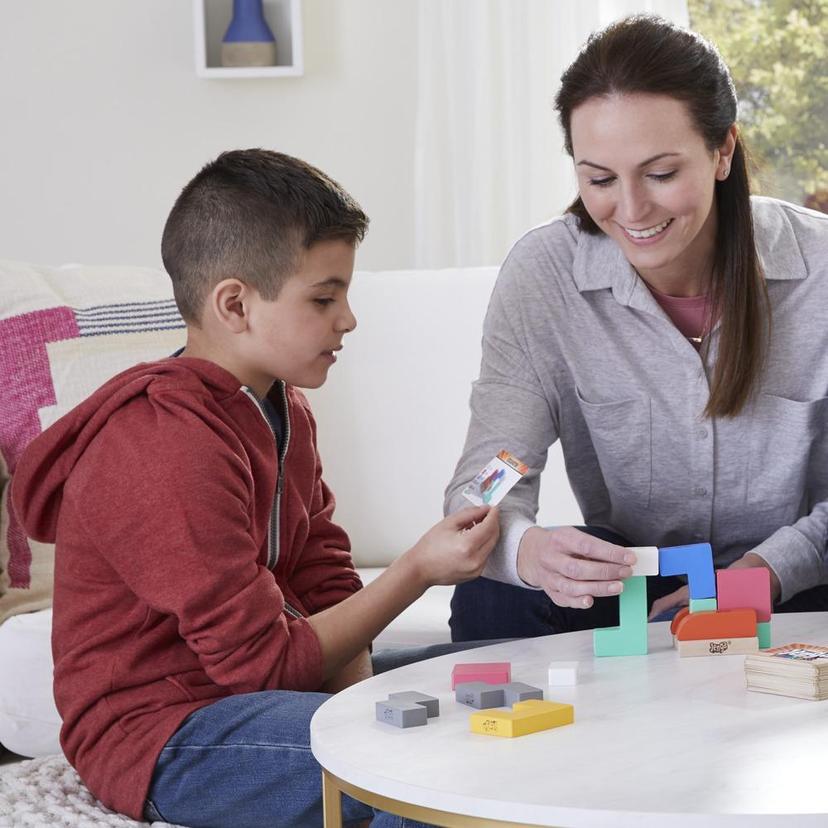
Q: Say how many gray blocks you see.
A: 2